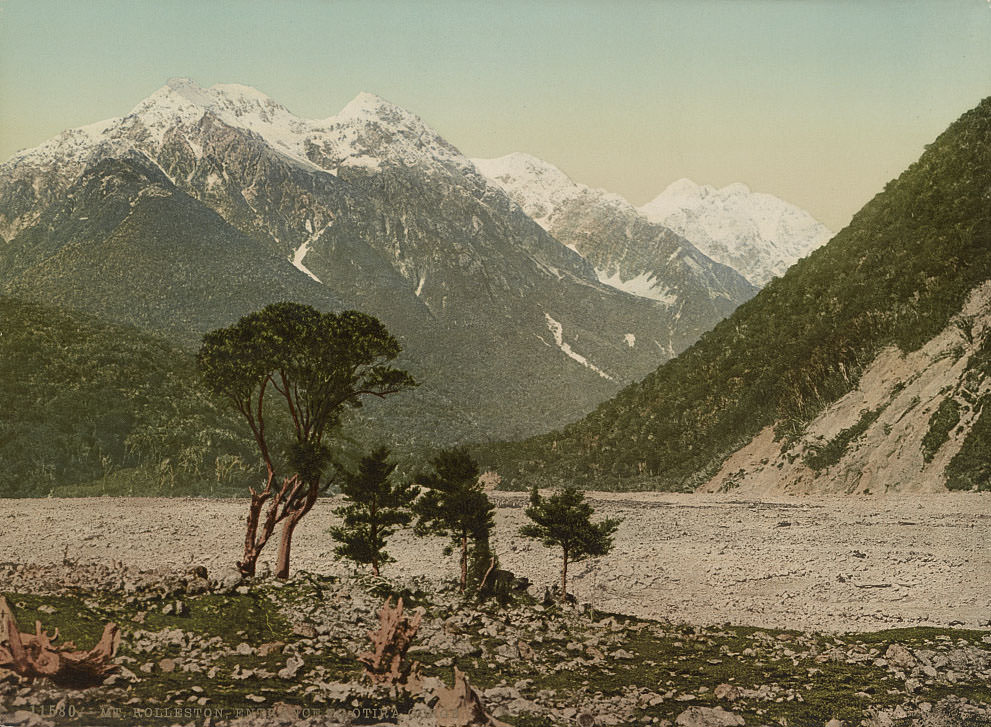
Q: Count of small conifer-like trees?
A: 3